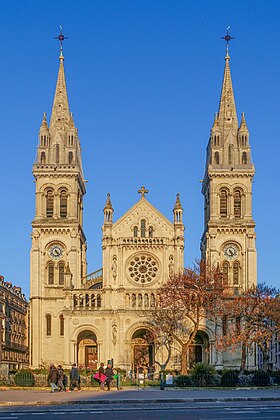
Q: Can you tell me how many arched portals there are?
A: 3